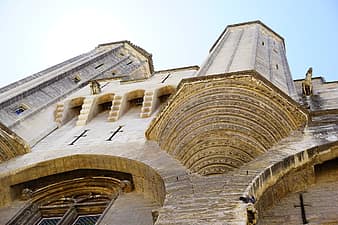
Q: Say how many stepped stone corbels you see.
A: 4